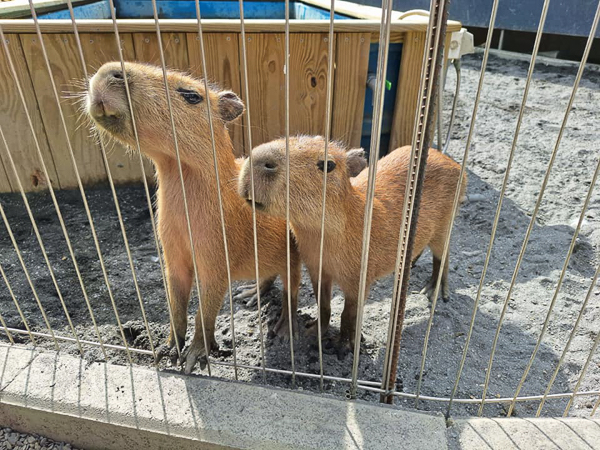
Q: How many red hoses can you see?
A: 0